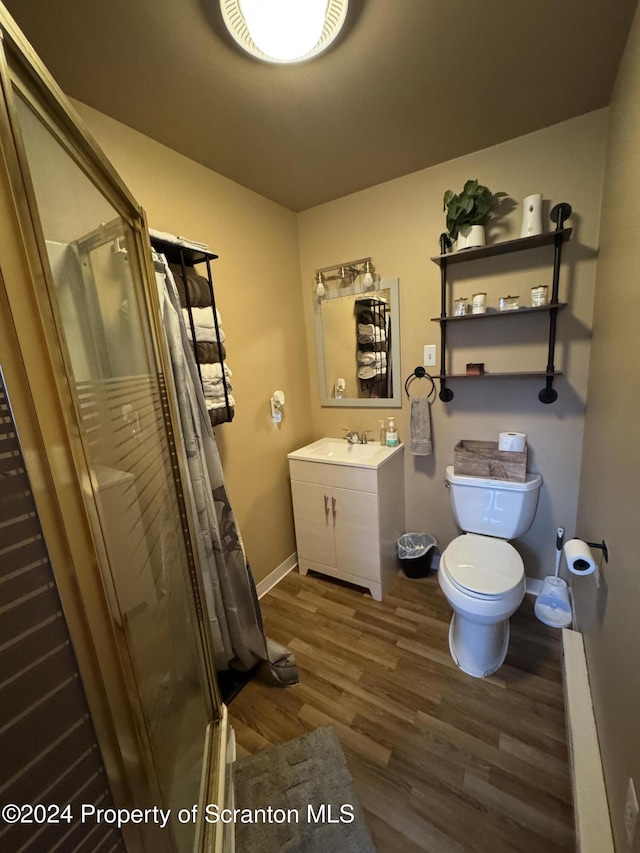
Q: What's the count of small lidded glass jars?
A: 4